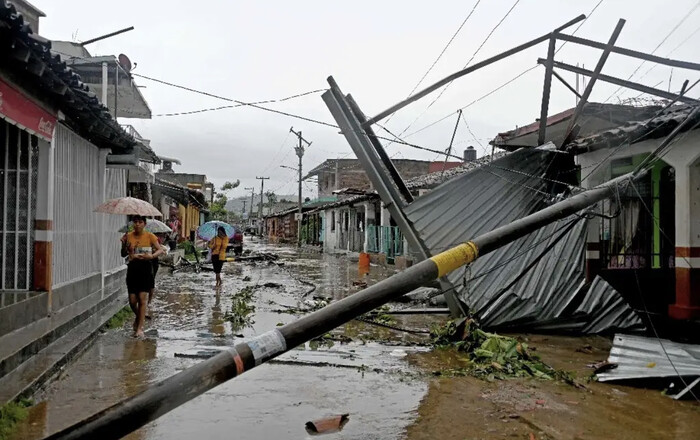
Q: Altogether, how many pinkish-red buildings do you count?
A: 1